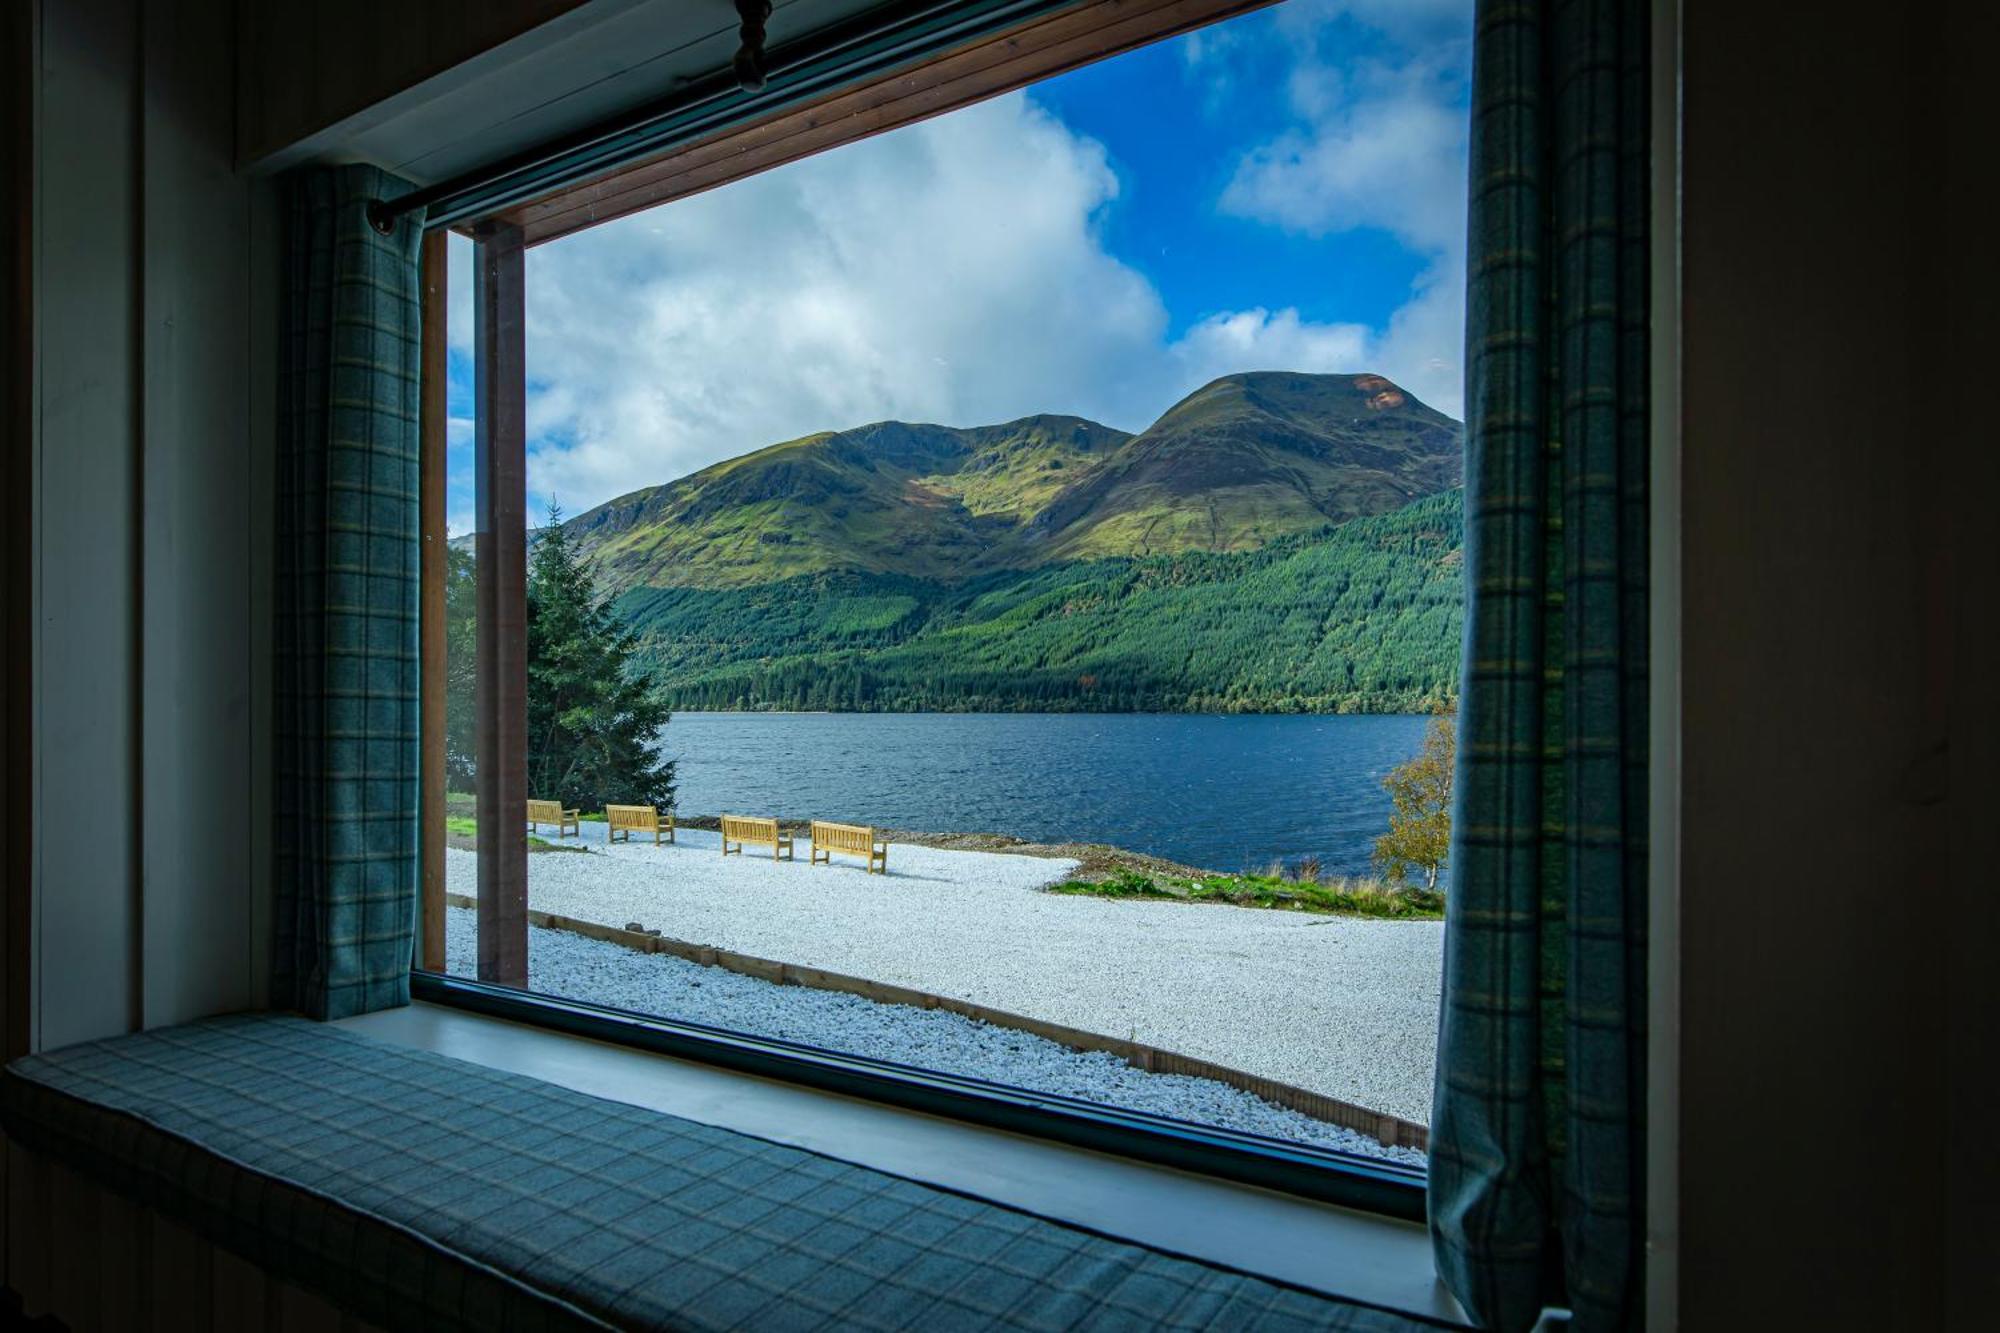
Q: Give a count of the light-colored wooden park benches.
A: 4